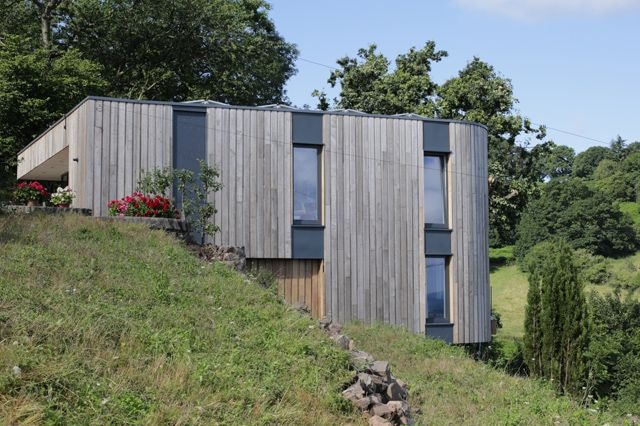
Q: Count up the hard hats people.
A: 0